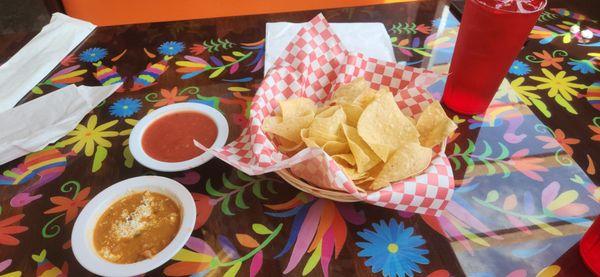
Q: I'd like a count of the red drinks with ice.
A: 1